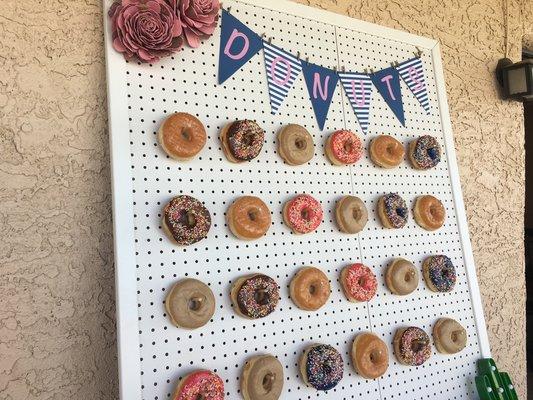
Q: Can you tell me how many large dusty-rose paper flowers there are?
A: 2